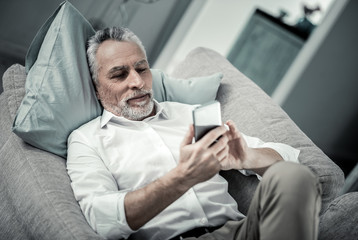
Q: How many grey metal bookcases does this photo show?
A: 0